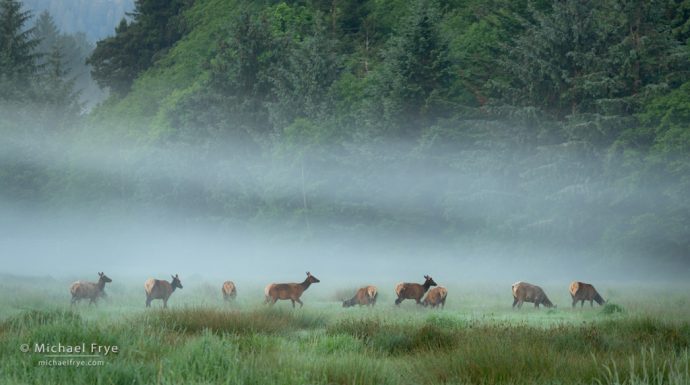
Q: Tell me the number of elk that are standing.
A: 9